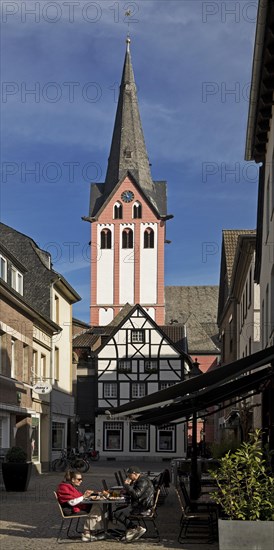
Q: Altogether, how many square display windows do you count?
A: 3